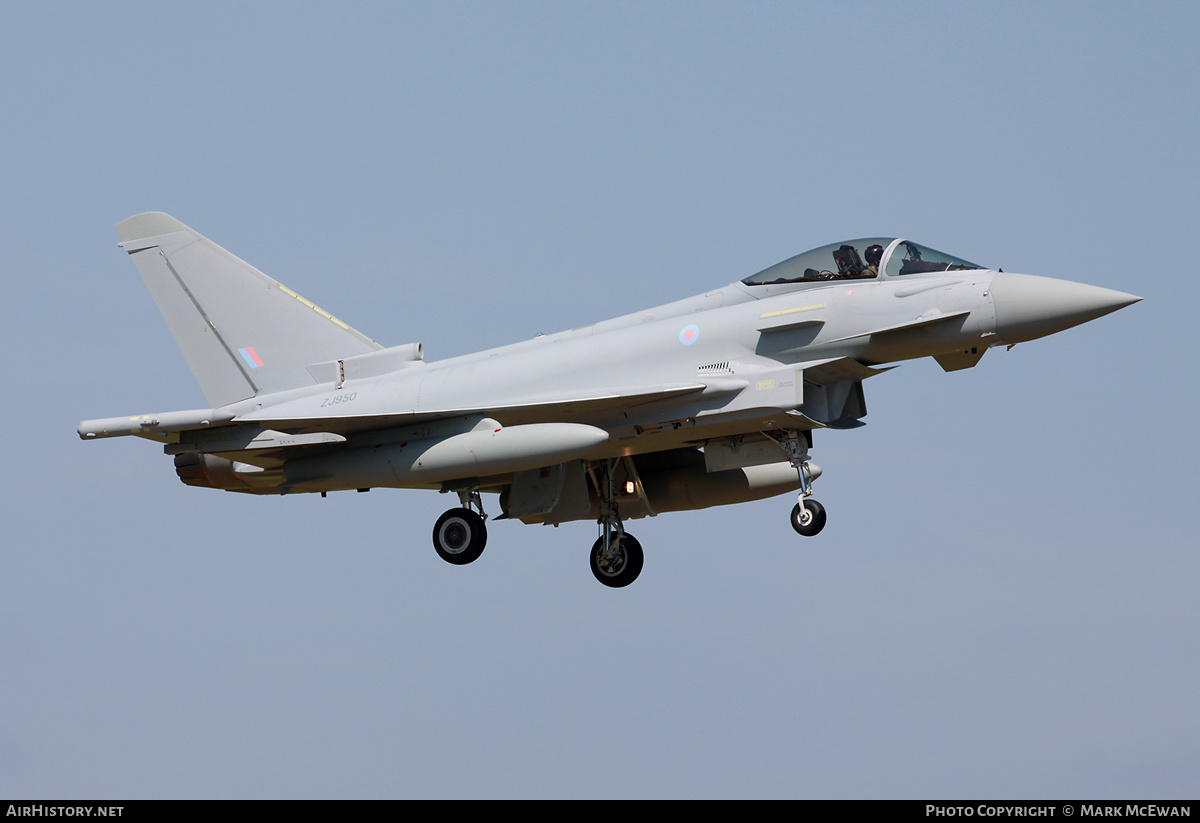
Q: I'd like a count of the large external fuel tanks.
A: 2